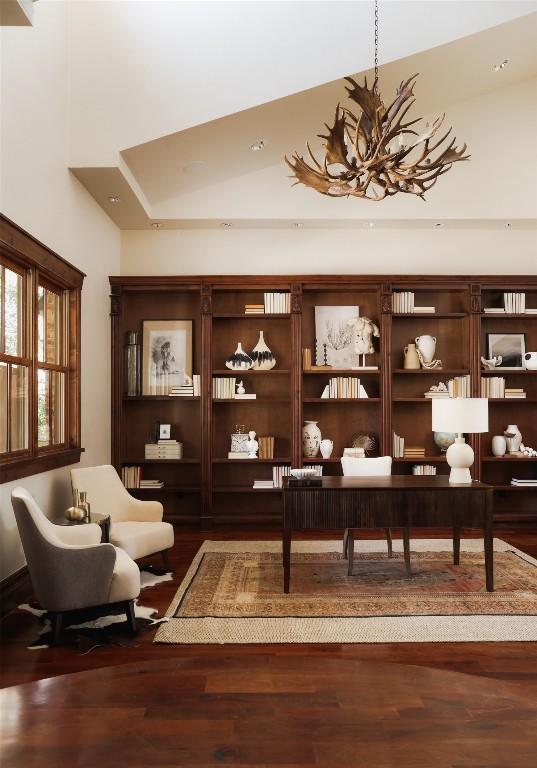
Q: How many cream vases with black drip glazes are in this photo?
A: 2